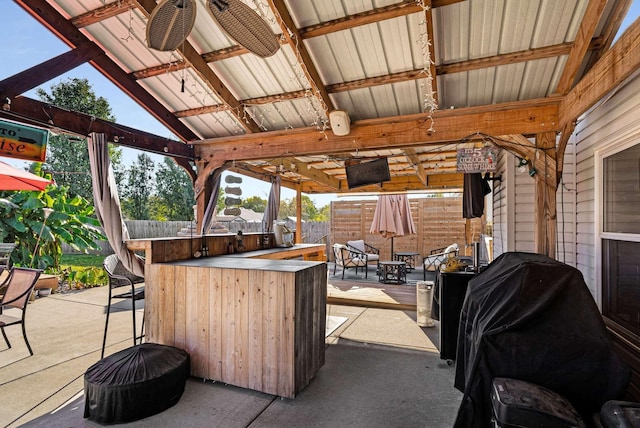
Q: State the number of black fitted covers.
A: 2